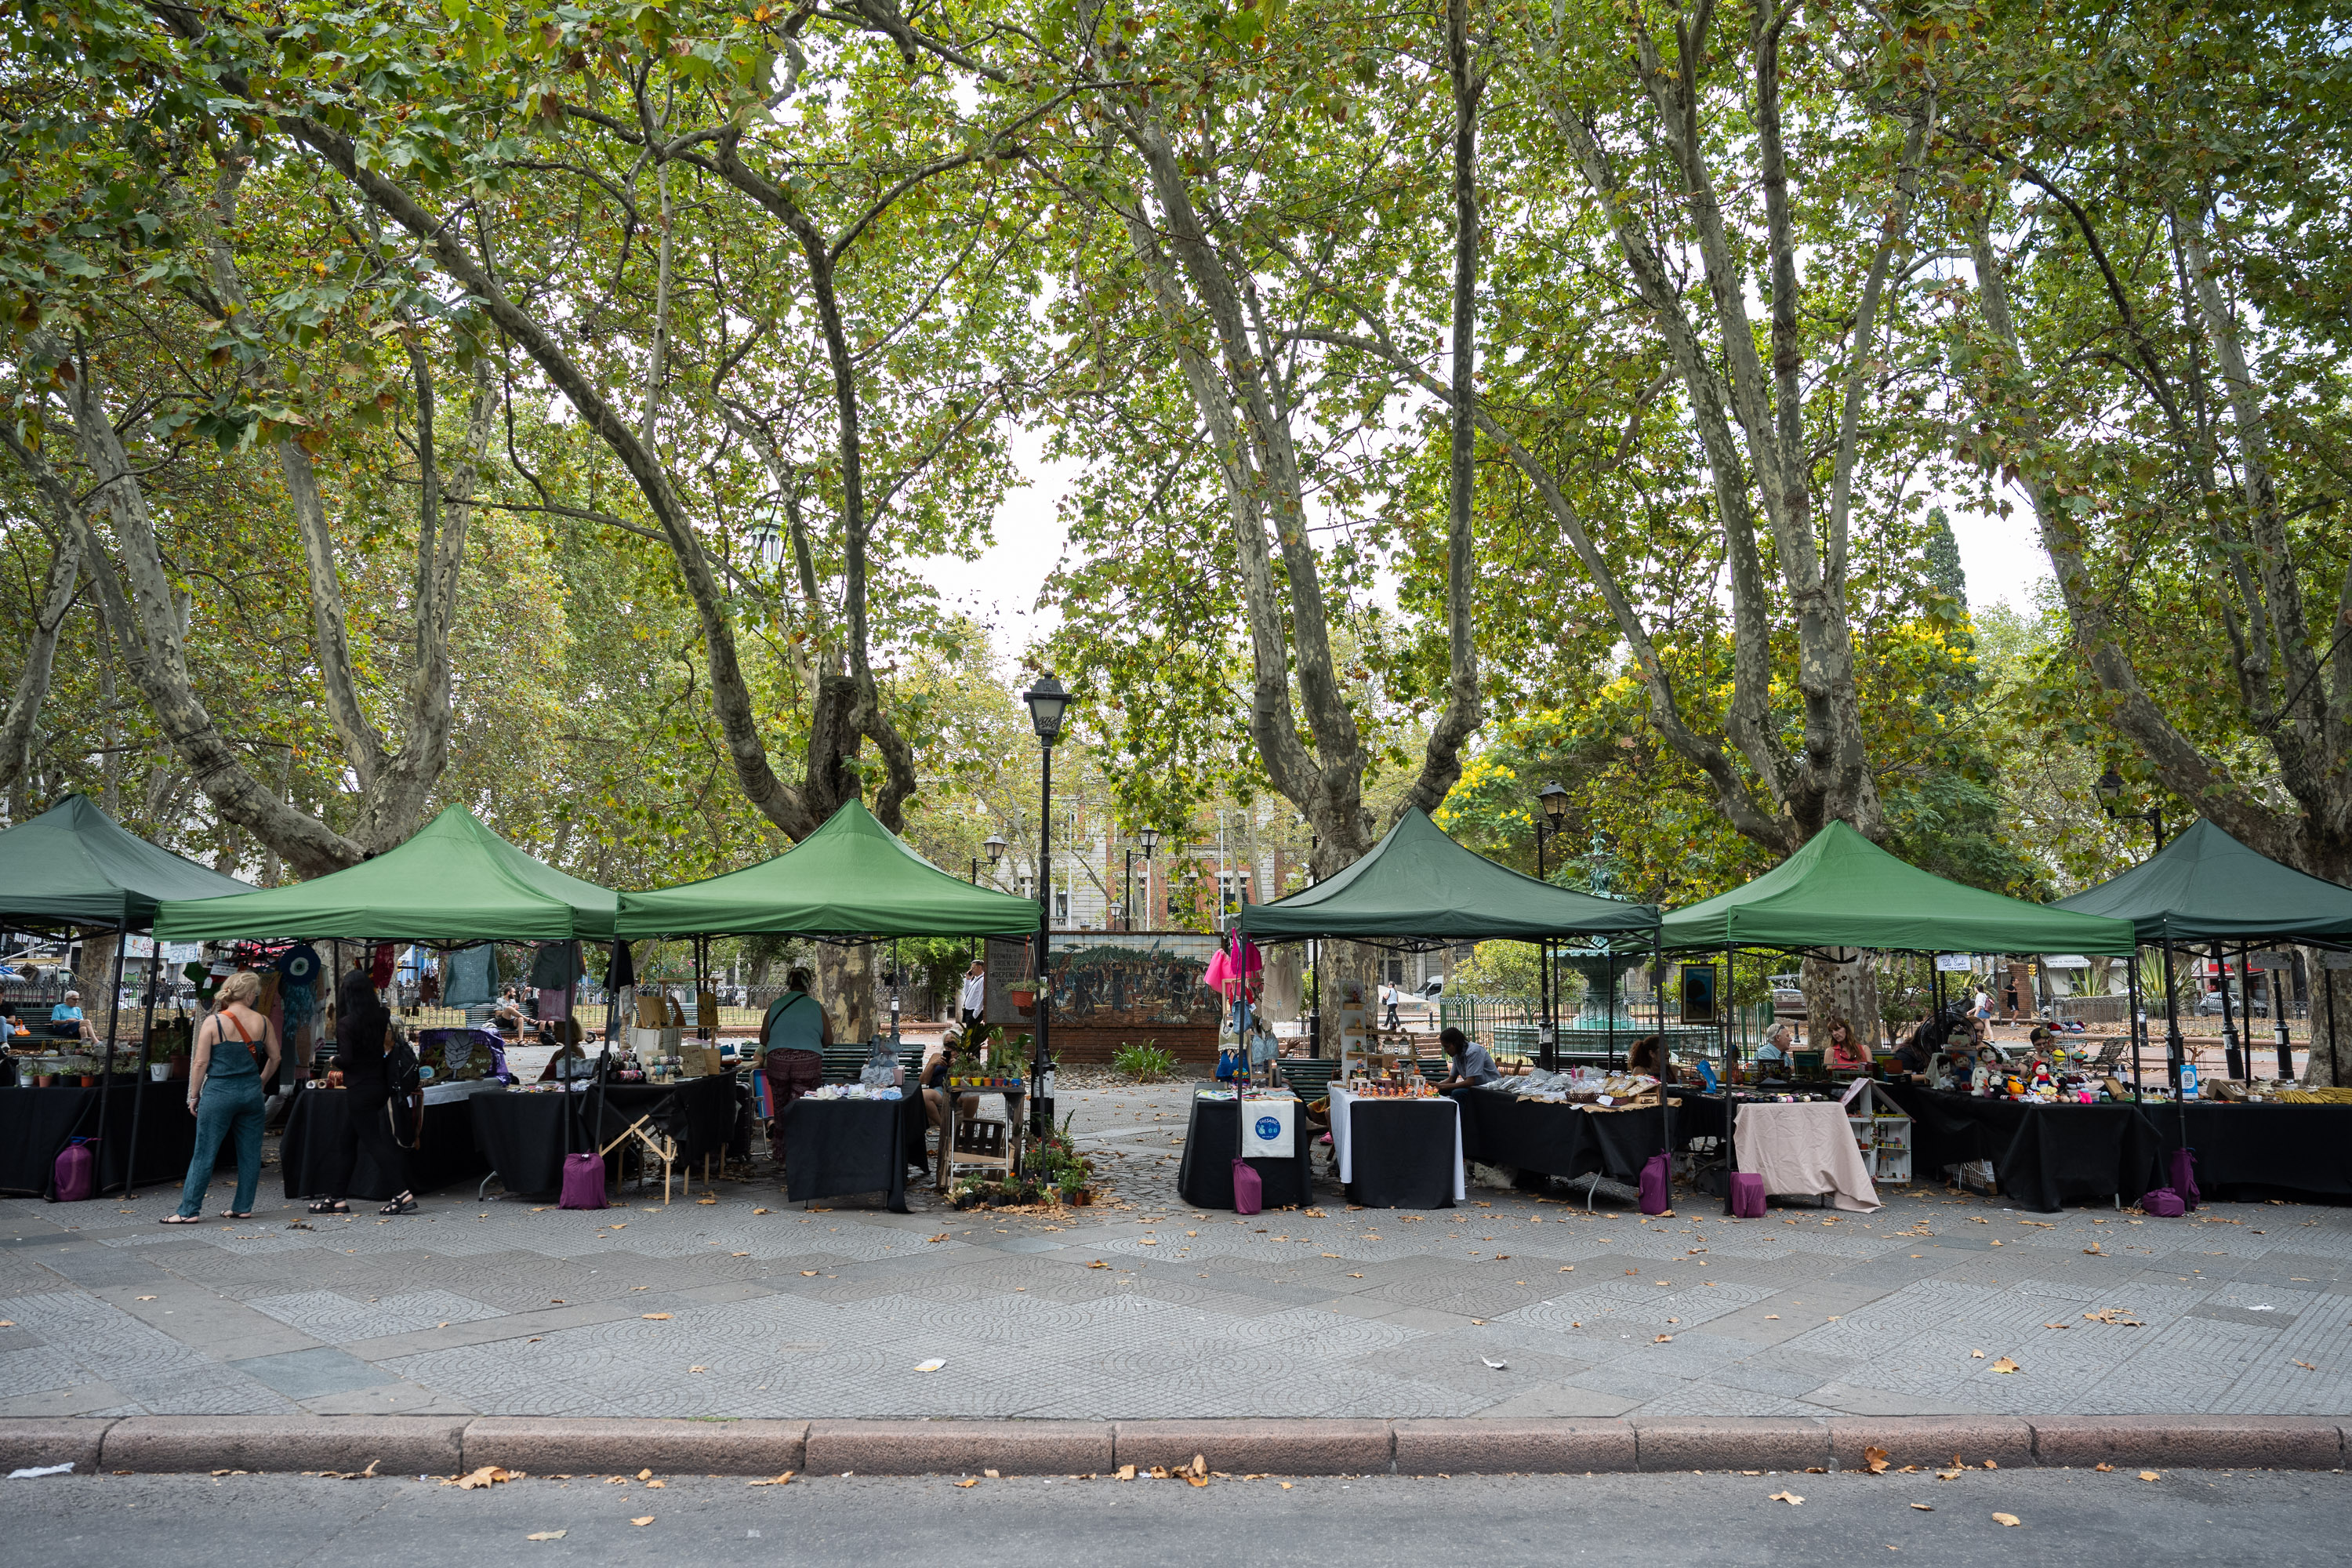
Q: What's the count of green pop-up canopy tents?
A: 6